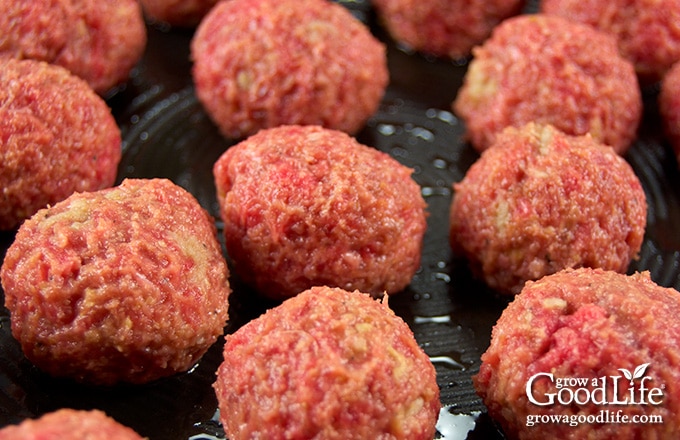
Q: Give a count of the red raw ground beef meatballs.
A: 14